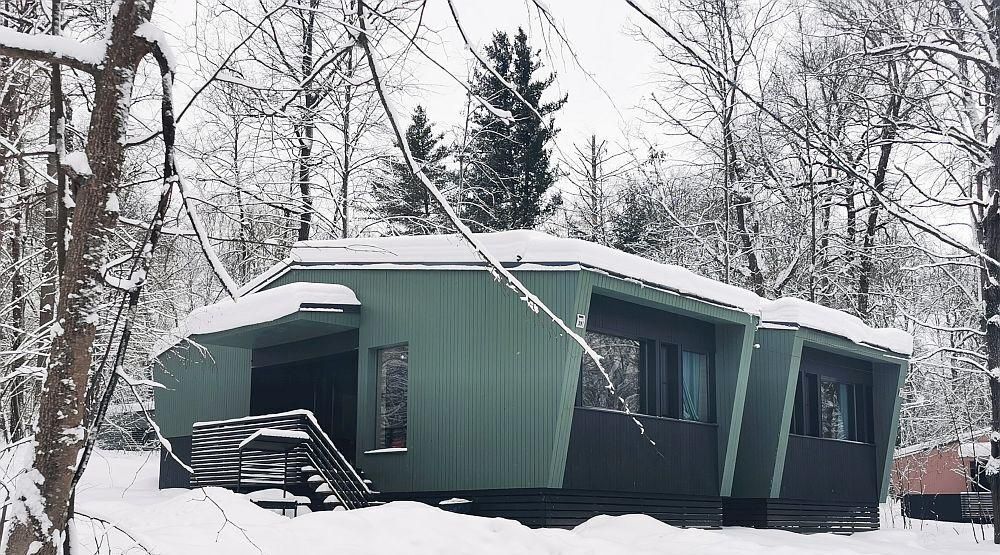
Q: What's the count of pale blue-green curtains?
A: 2